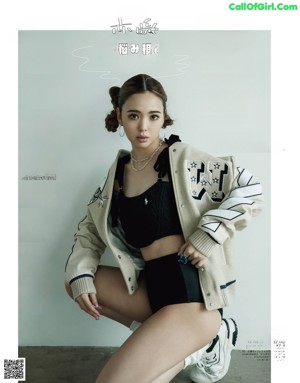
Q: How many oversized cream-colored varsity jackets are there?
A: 1